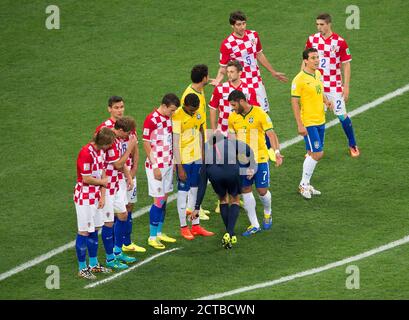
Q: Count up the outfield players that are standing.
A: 11